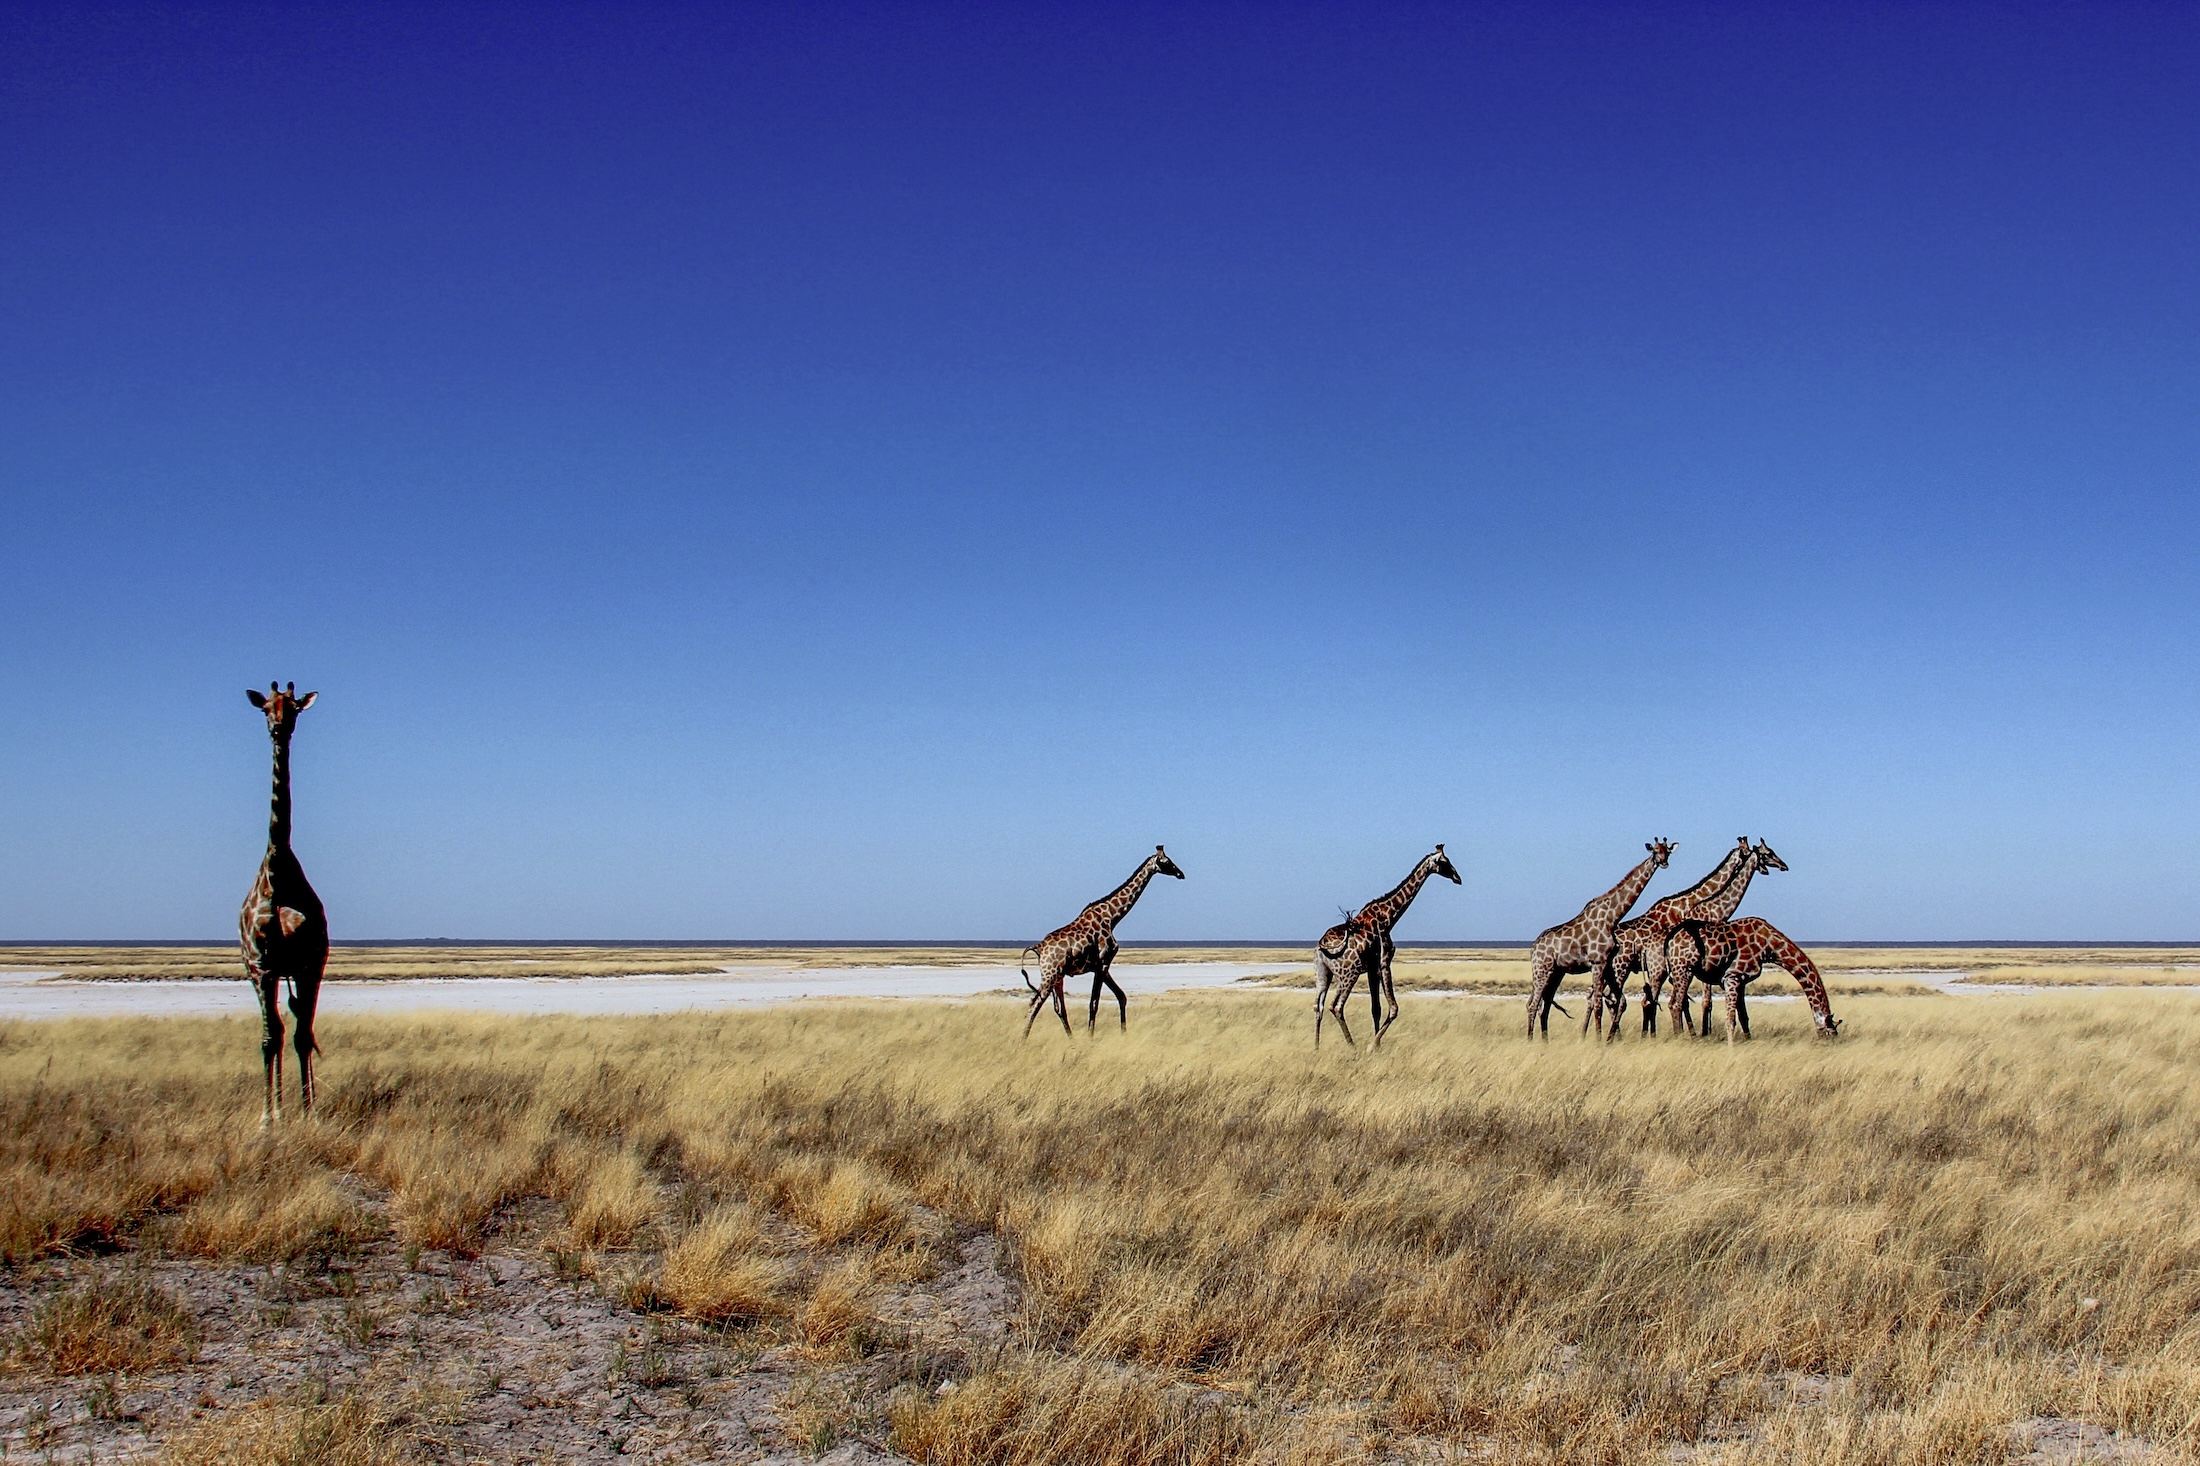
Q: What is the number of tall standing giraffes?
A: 6